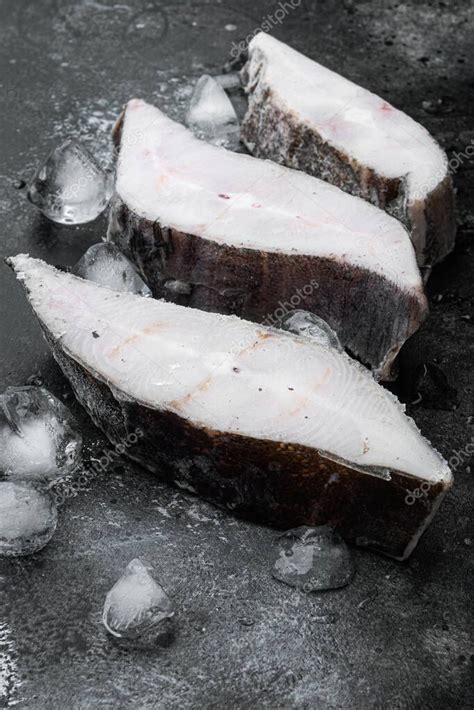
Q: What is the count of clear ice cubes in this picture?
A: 8